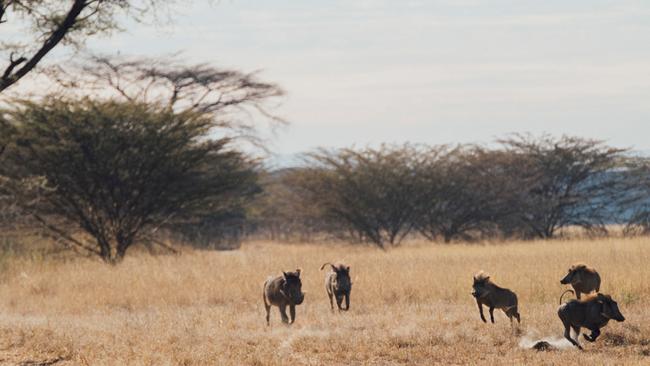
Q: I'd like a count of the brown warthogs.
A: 5